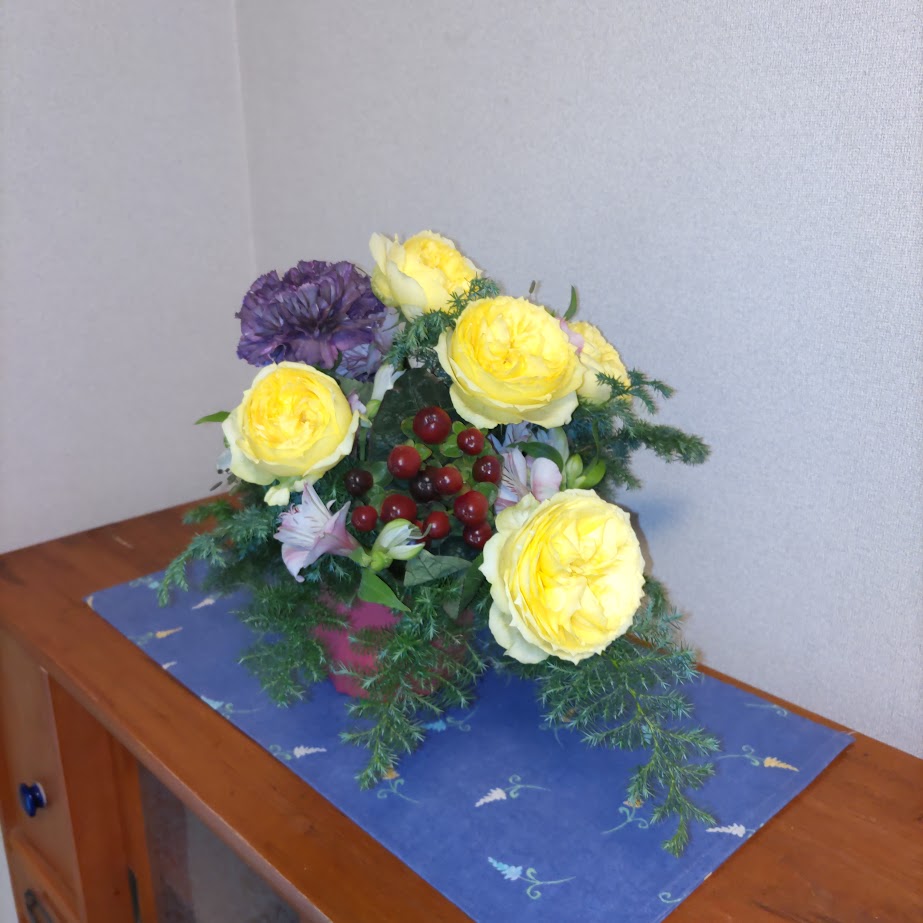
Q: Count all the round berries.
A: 13